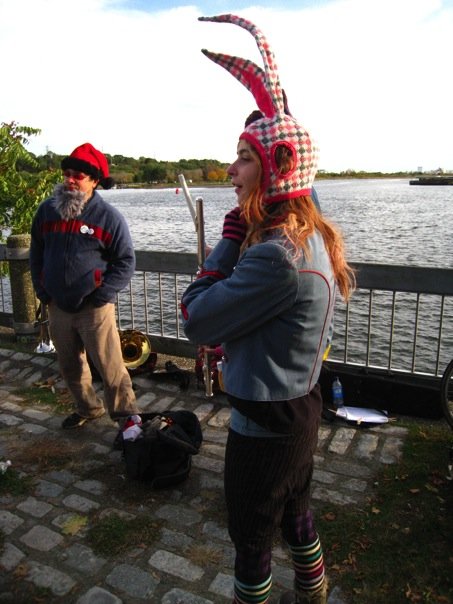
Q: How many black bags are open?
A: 1